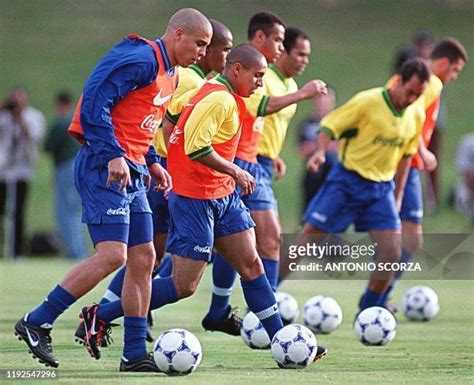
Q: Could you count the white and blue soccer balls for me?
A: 7